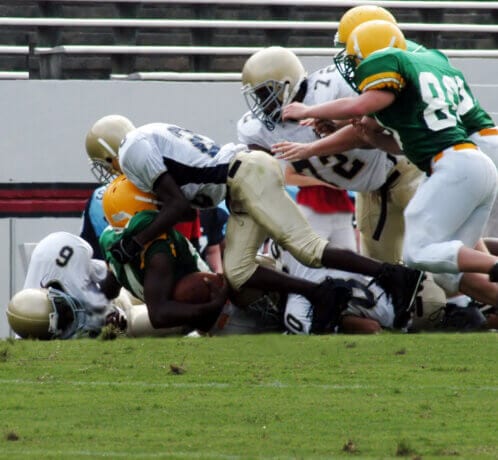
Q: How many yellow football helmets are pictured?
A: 3